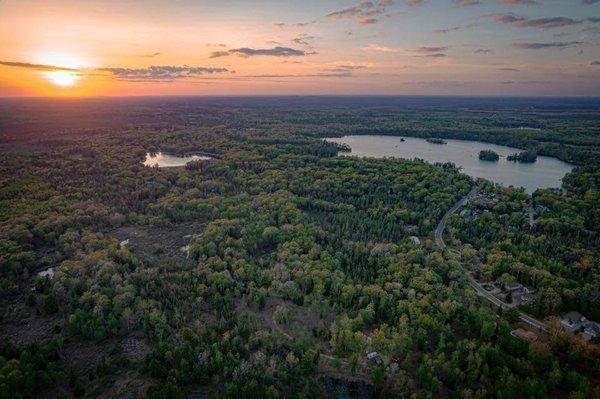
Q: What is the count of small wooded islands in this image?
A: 4